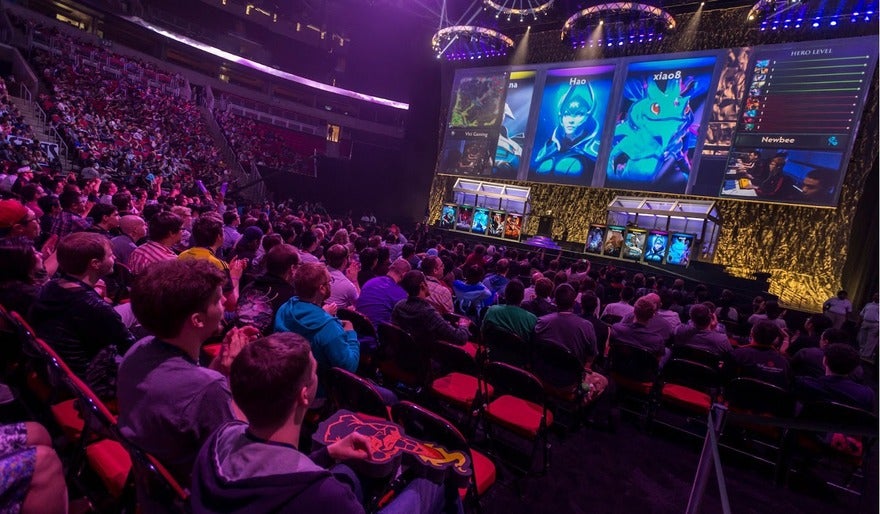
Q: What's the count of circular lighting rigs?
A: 4